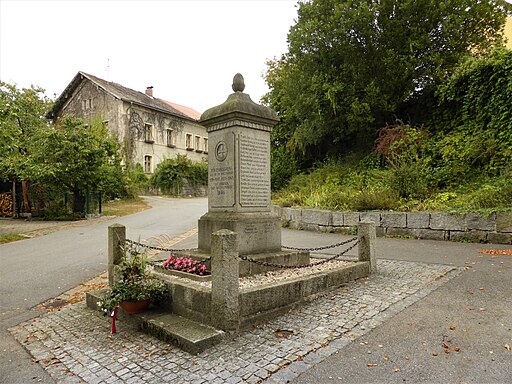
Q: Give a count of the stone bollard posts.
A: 3